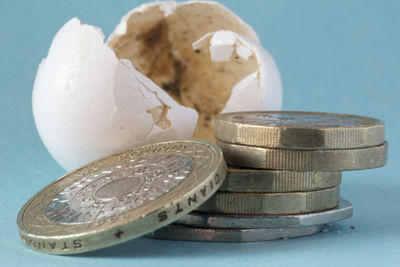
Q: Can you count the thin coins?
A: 2